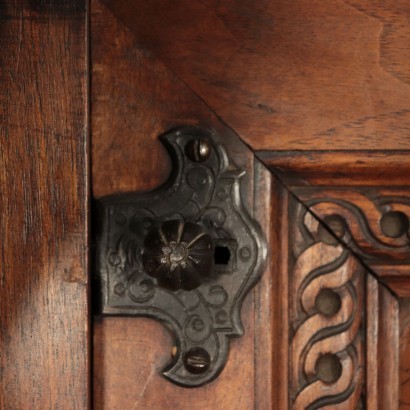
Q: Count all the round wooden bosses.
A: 4